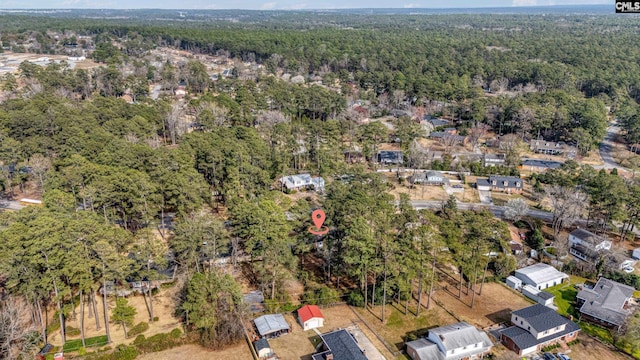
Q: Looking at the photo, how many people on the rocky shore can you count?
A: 0